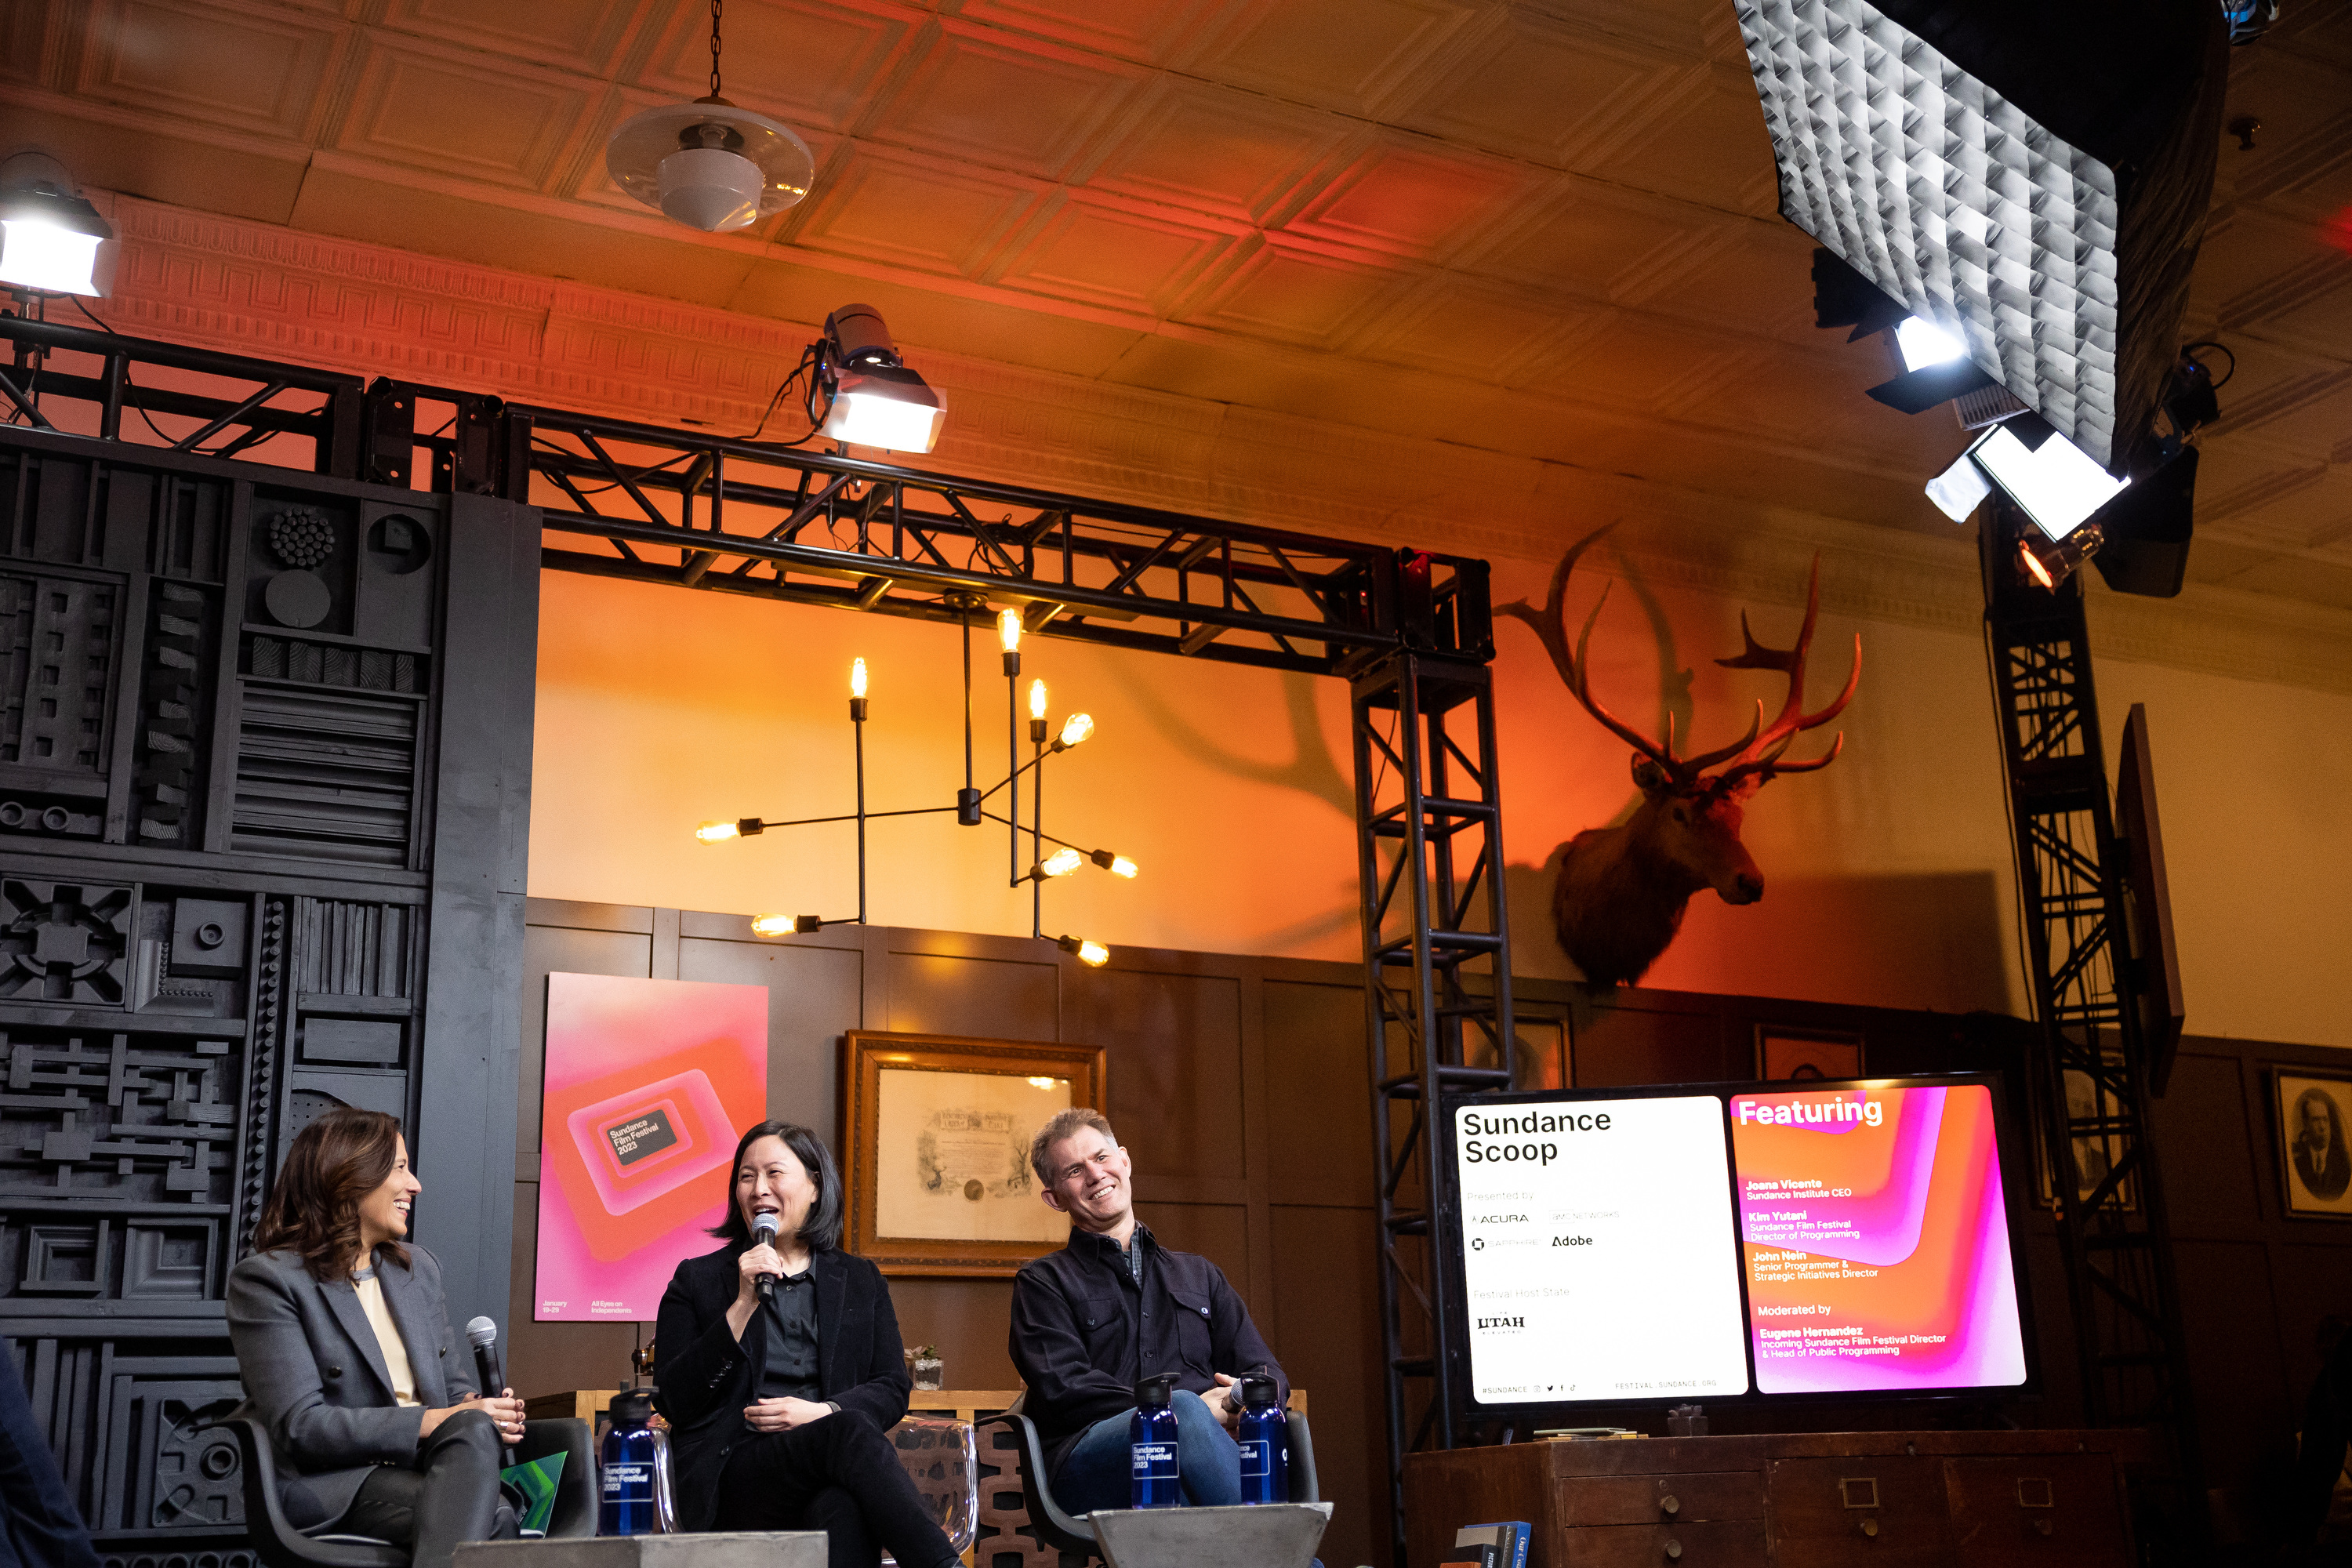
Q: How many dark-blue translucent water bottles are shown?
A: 3